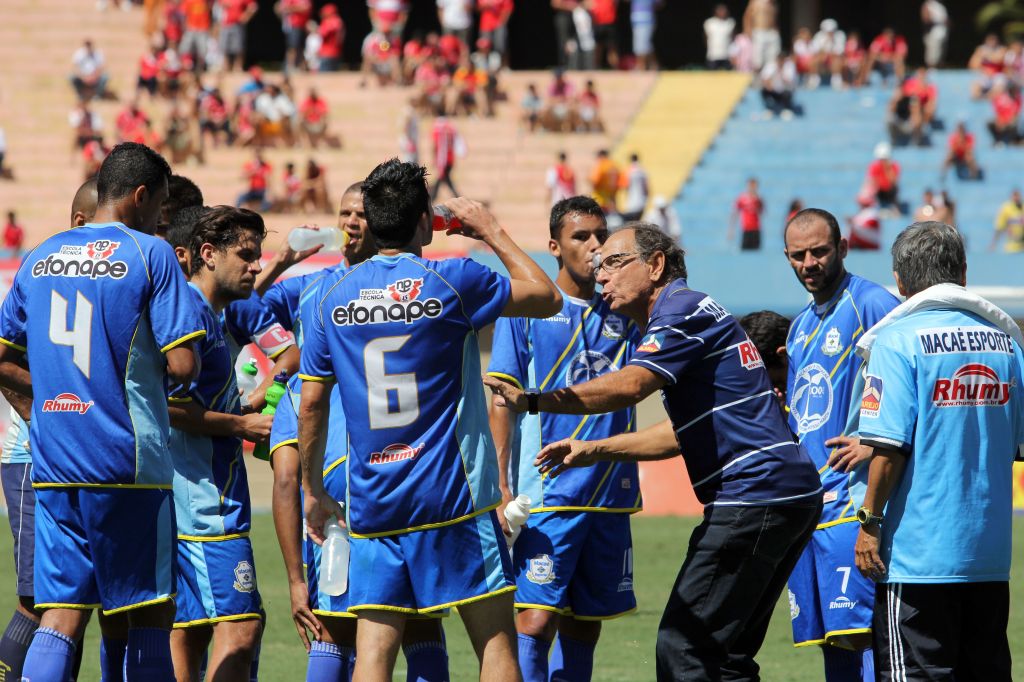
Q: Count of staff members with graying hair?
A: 2